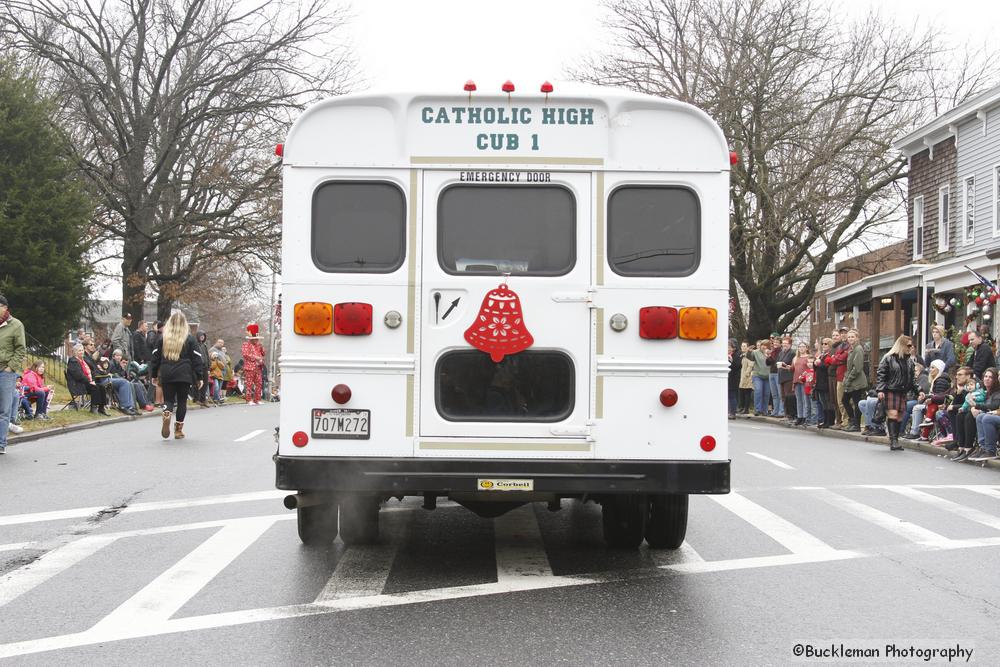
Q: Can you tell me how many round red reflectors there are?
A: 4